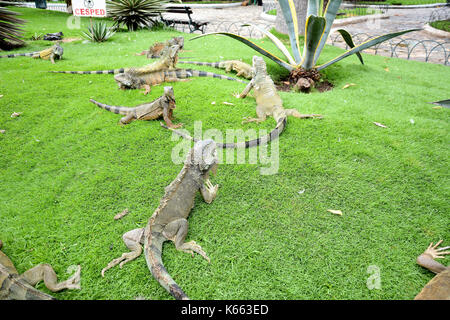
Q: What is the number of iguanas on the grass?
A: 10